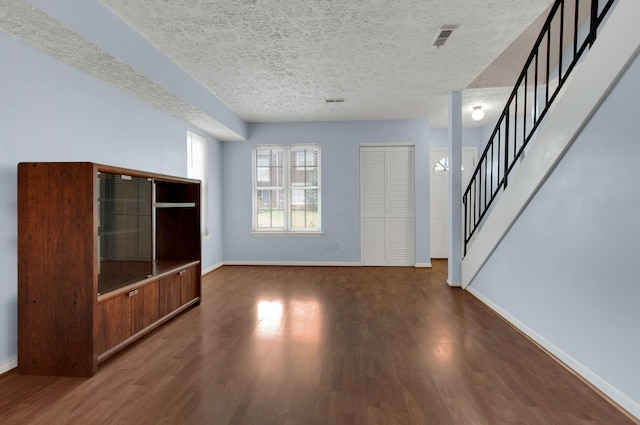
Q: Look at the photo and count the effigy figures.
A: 0